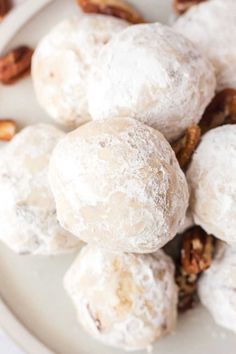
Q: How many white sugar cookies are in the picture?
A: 8